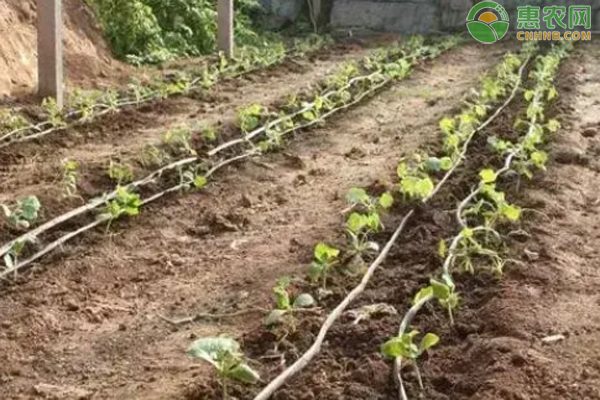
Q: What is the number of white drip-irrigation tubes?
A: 6